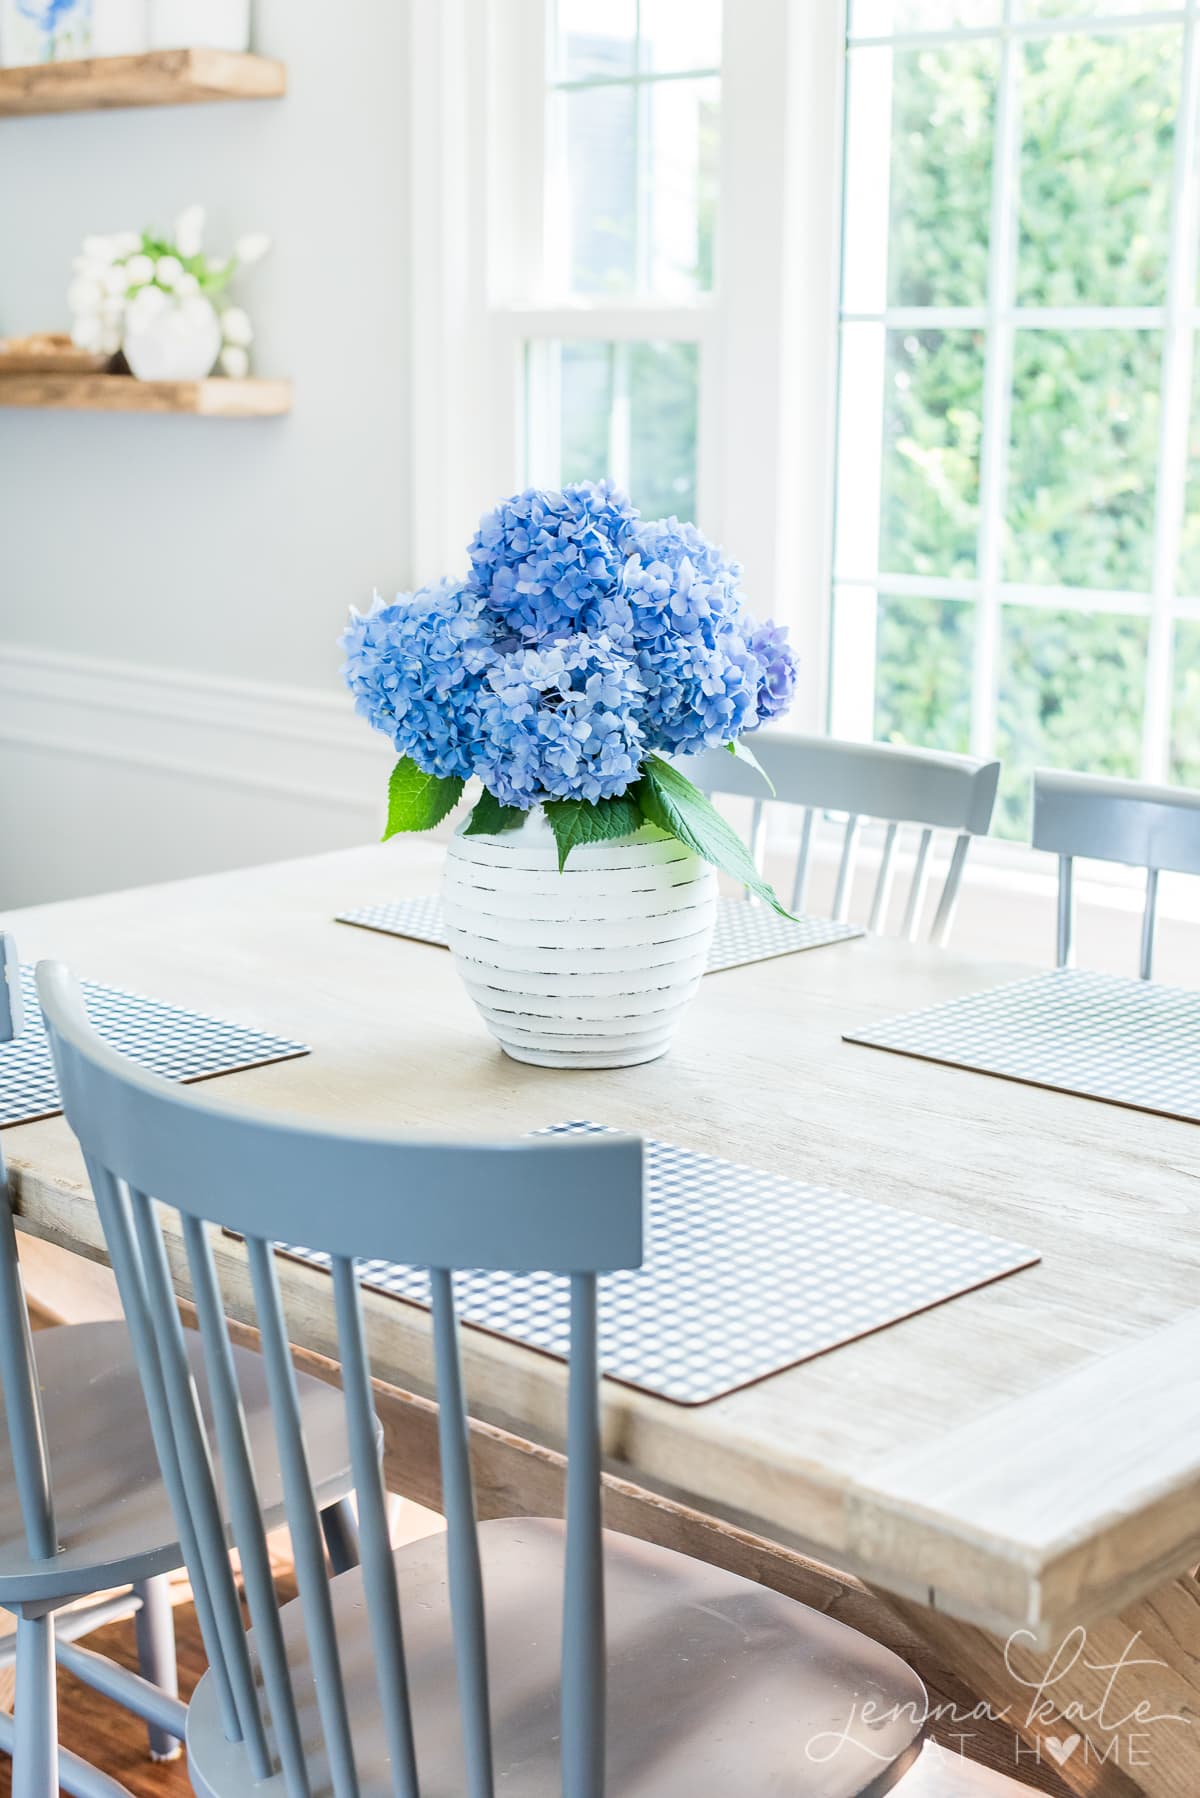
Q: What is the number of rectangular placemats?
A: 4